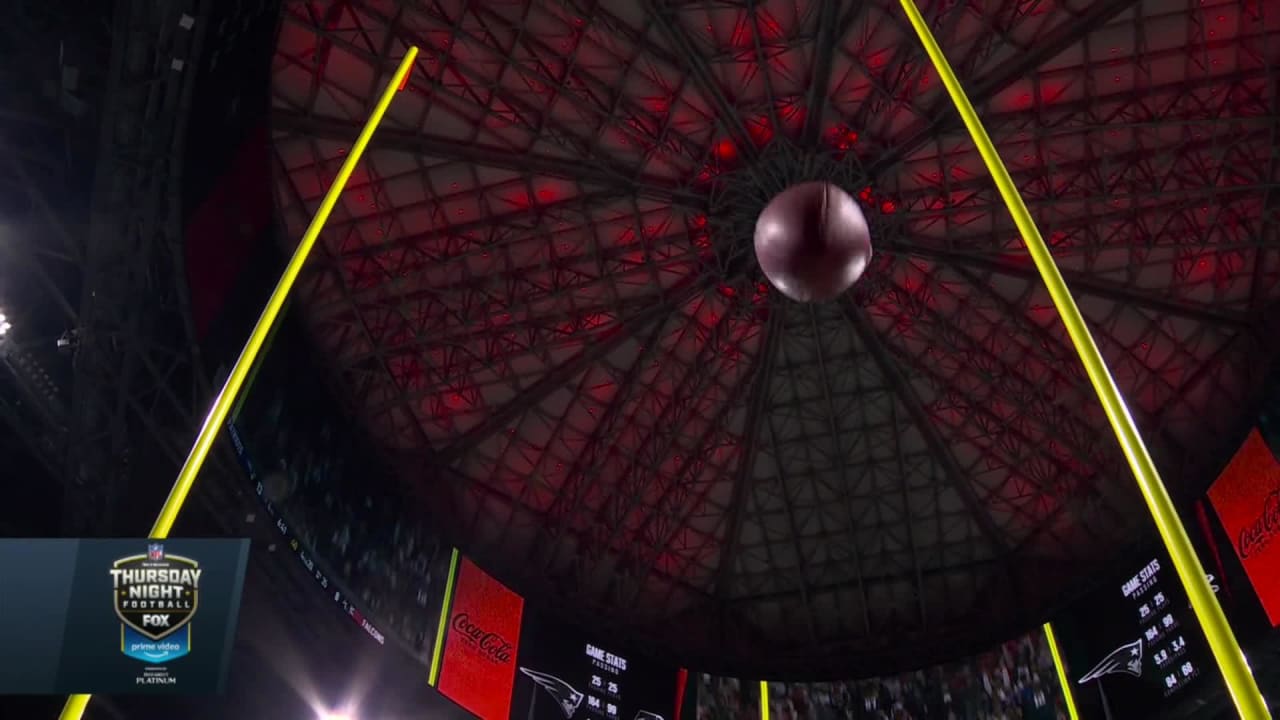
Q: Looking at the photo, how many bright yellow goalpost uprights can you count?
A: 2